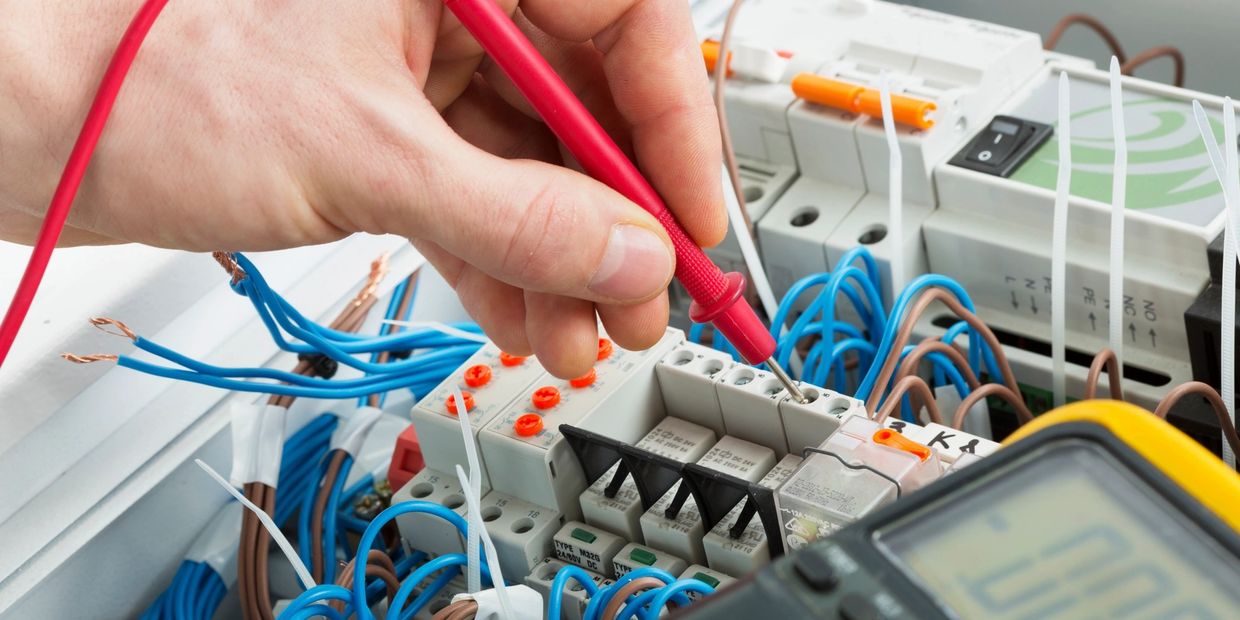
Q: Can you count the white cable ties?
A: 10